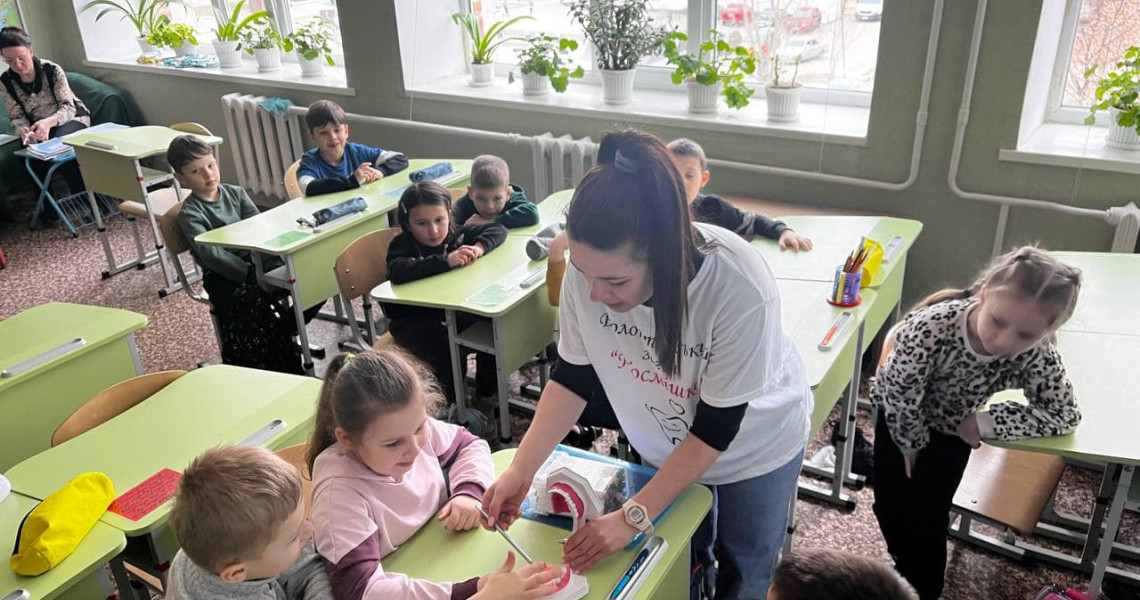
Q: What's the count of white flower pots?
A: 11